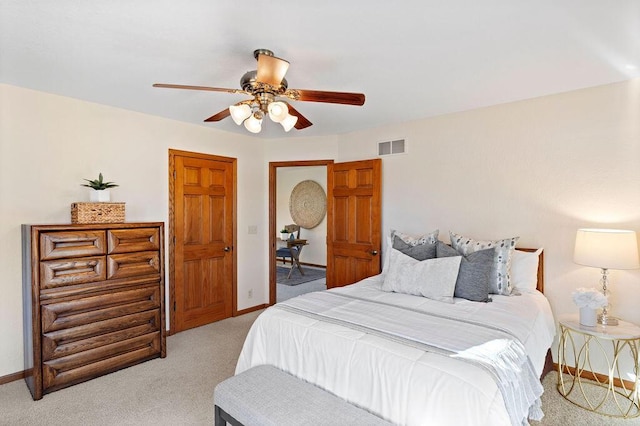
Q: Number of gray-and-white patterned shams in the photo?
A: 2